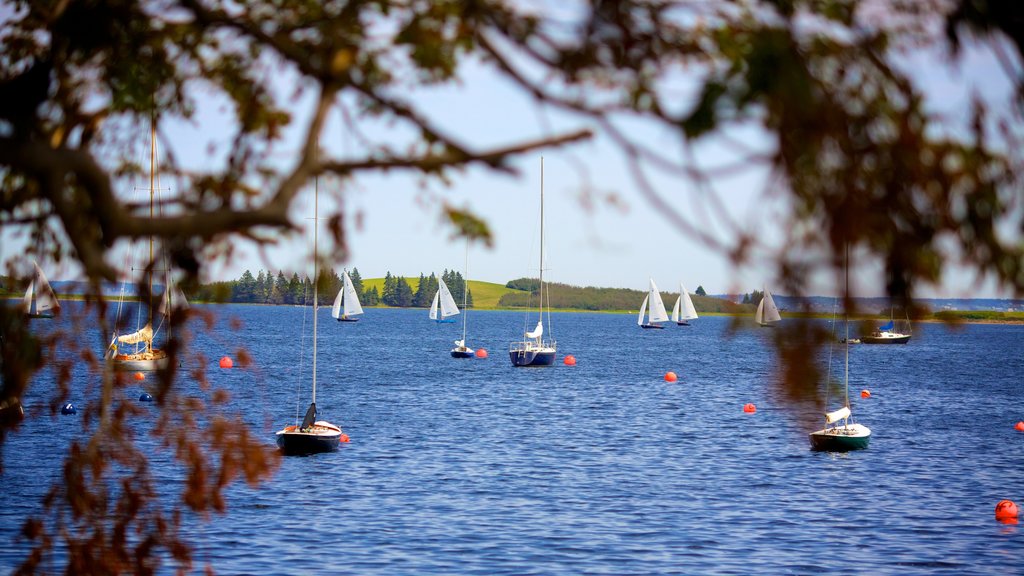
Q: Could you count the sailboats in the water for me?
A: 13